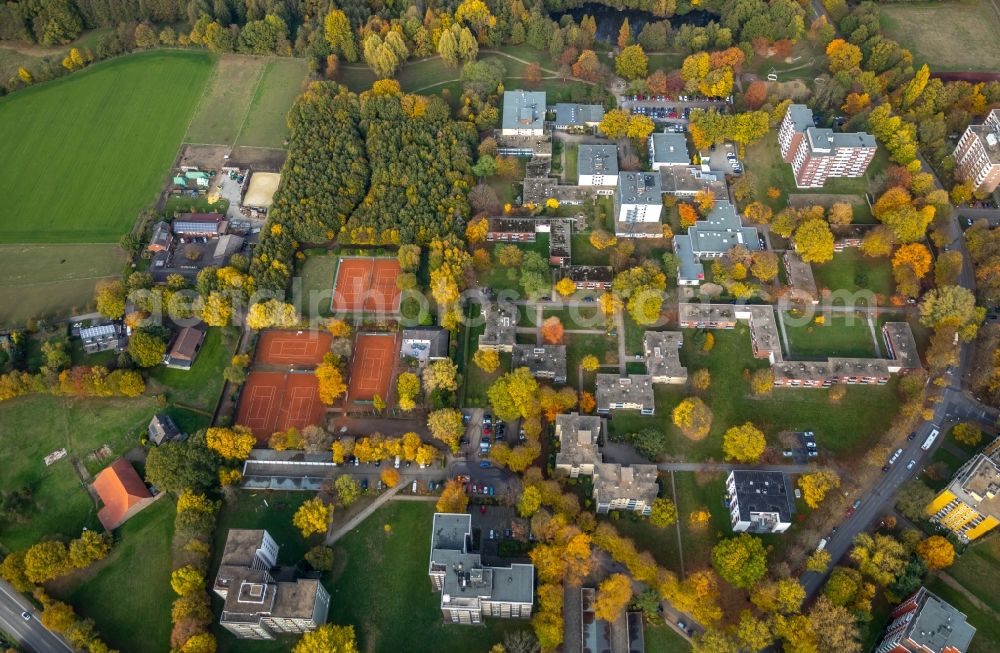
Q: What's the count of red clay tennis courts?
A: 6